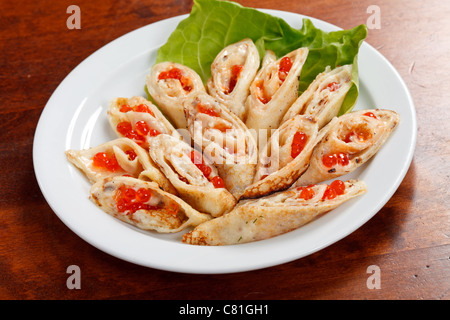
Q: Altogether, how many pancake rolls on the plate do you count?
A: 12